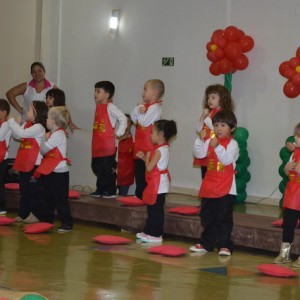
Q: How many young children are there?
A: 11